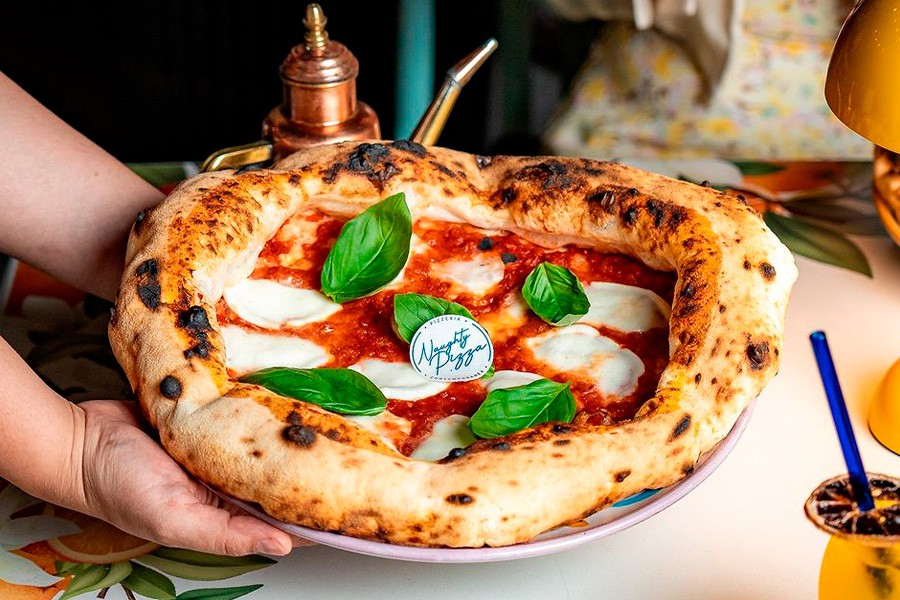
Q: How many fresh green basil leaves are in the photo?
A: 5